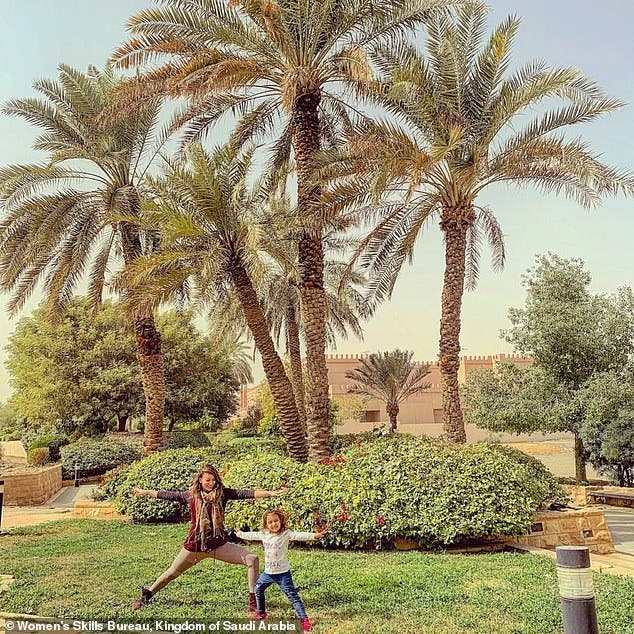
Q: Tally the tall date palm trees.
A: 5